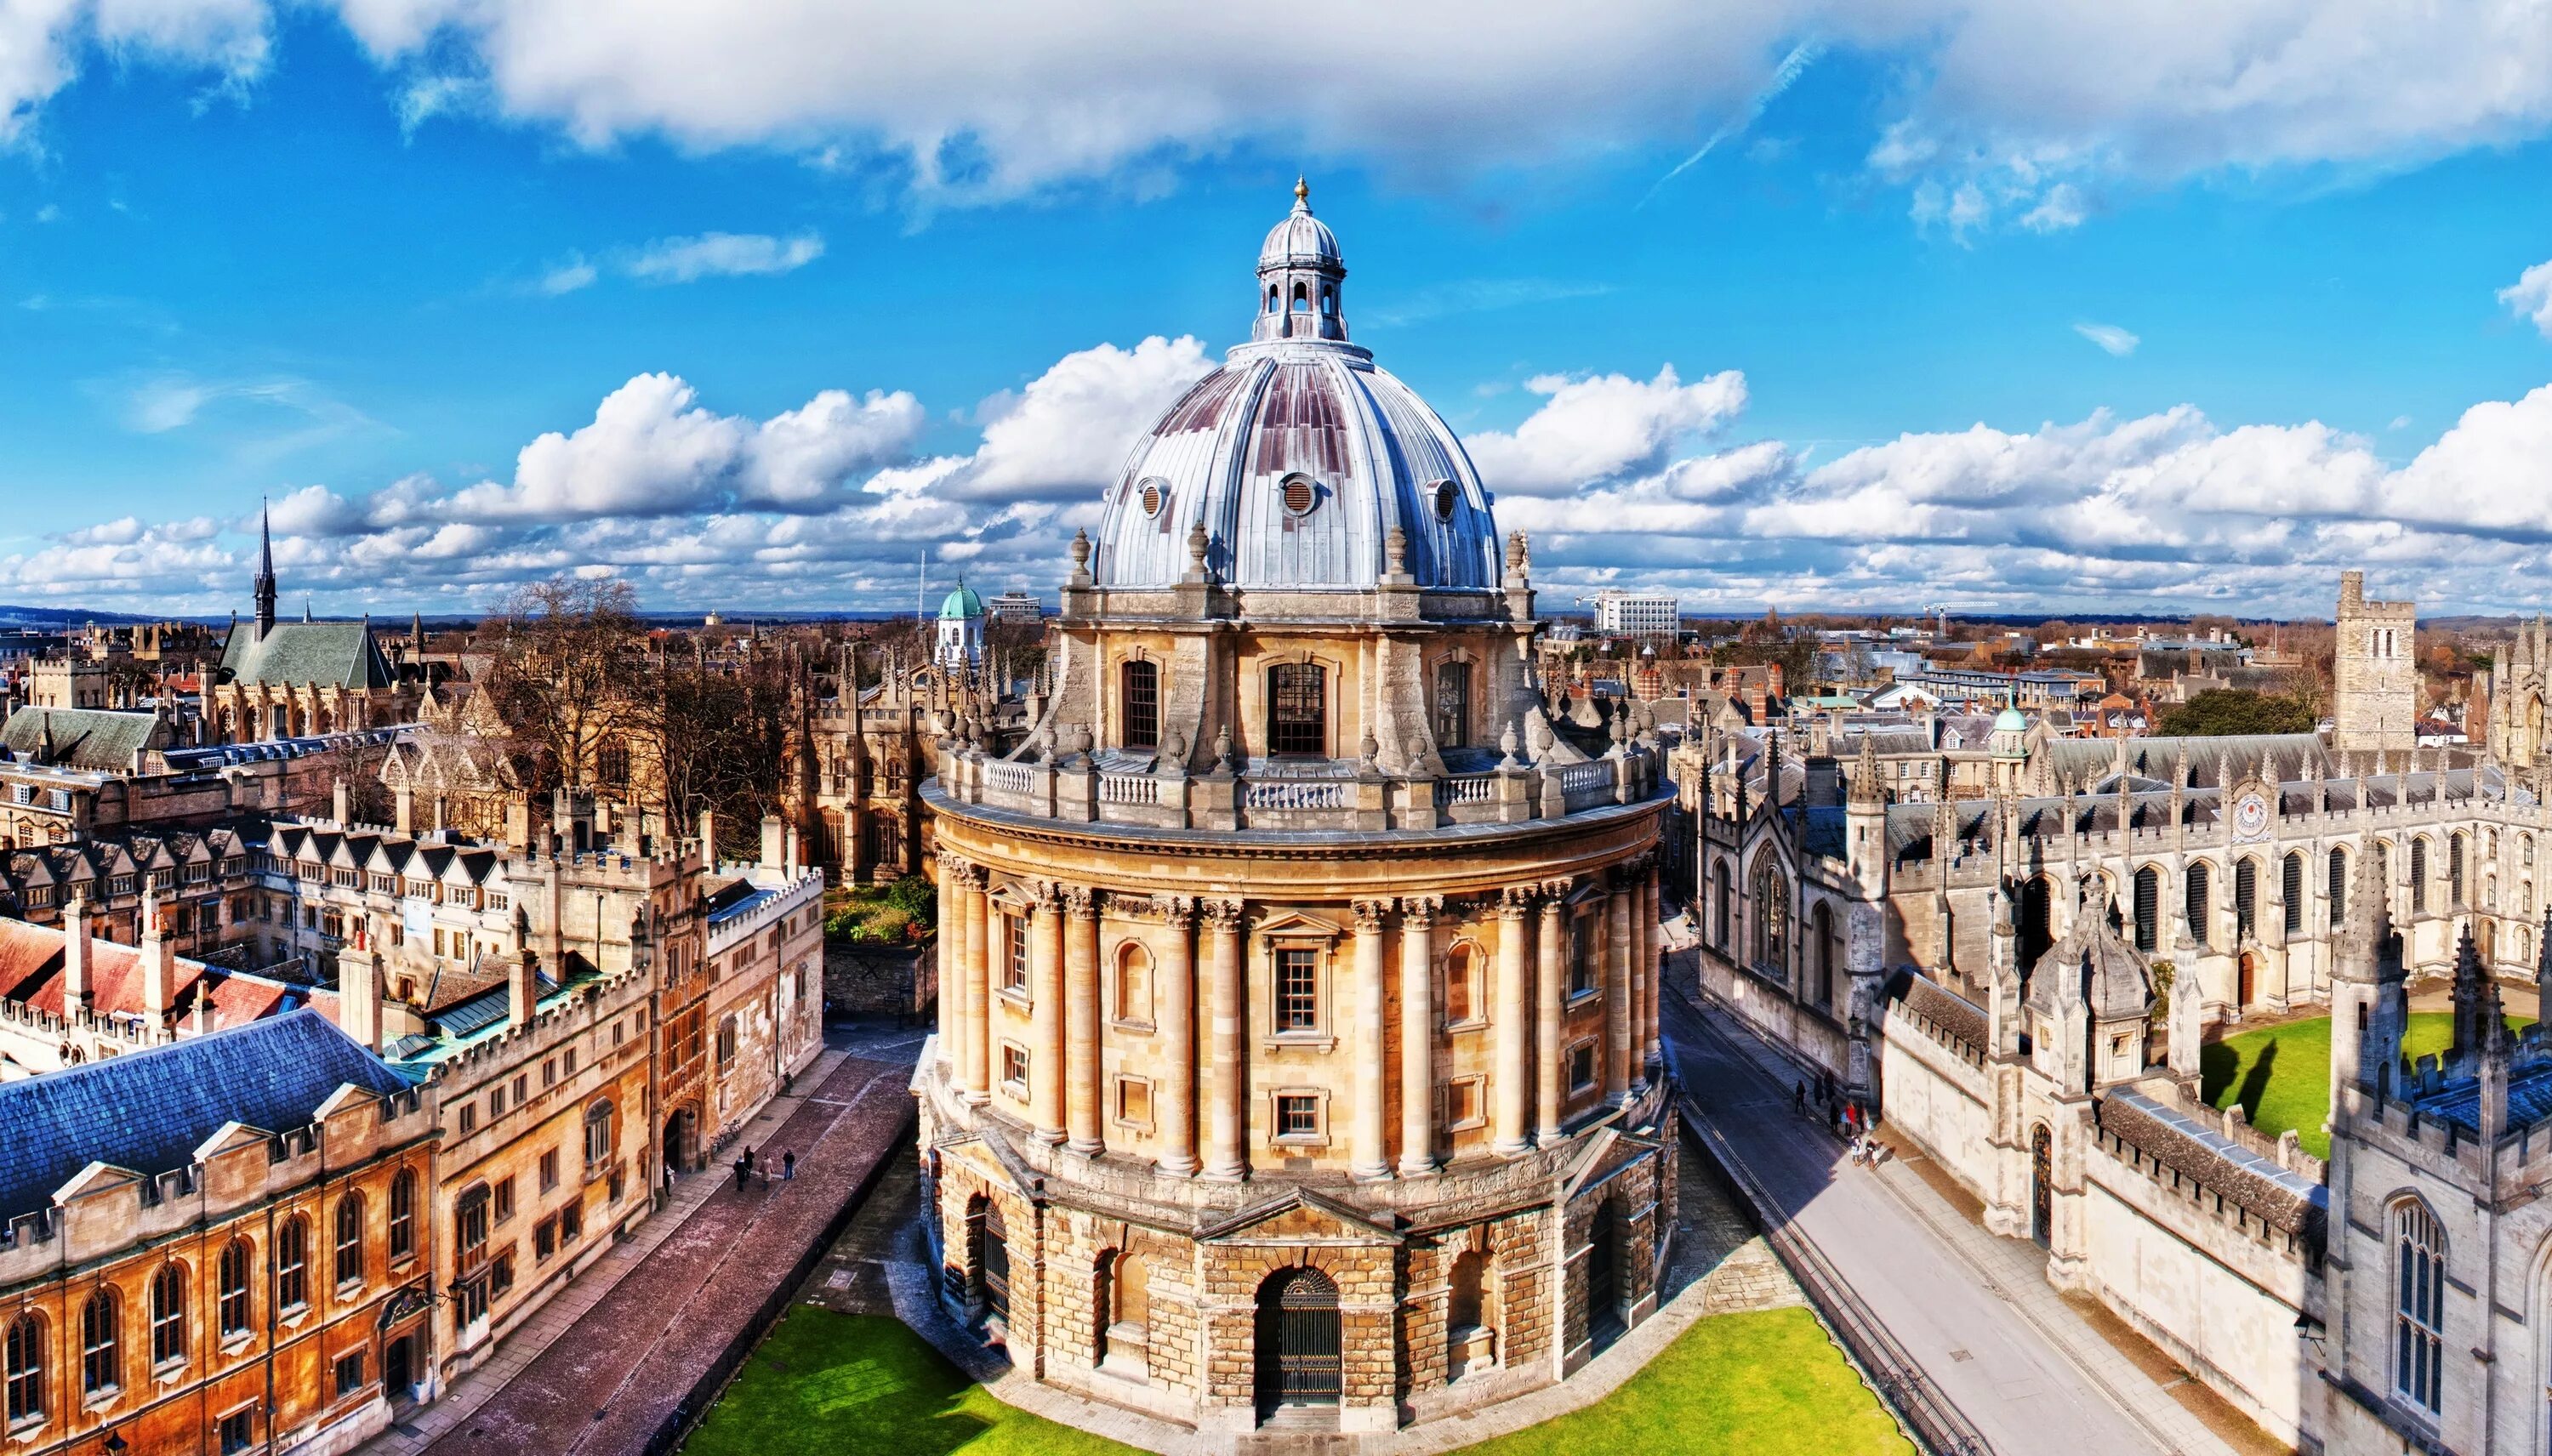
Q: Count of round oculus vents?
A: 3